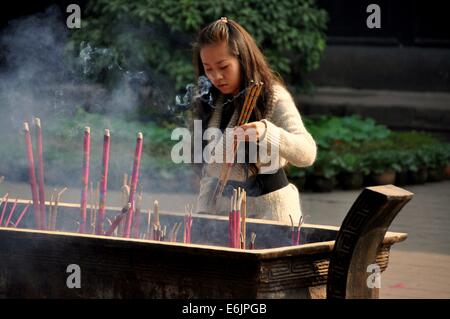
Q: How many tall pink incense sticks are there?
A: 5